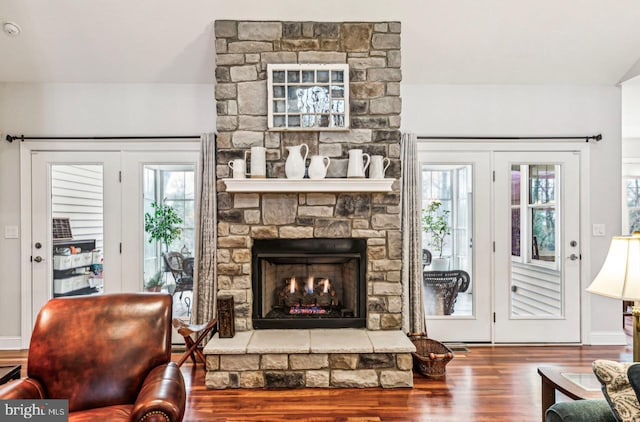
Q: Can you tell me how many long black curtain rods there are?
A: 2